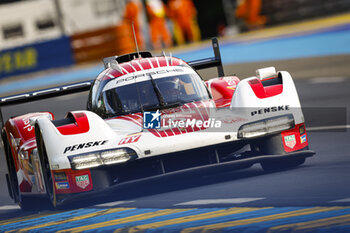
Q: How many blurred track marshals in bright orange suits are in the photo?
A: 4